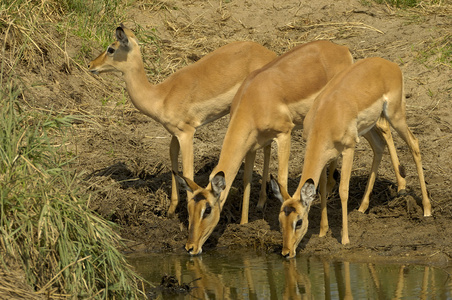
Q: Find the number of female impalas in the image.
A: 3